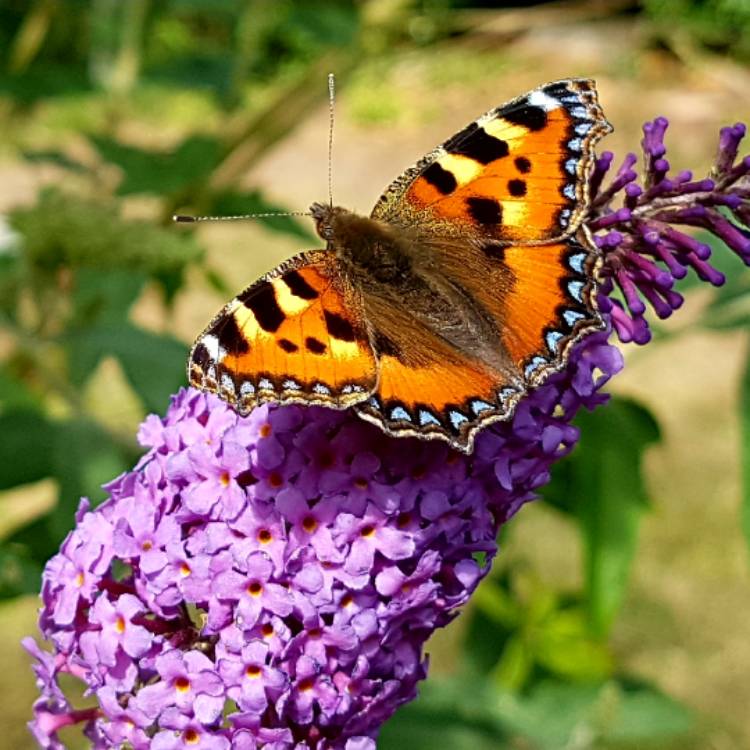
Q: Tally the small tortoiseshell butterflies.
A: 1